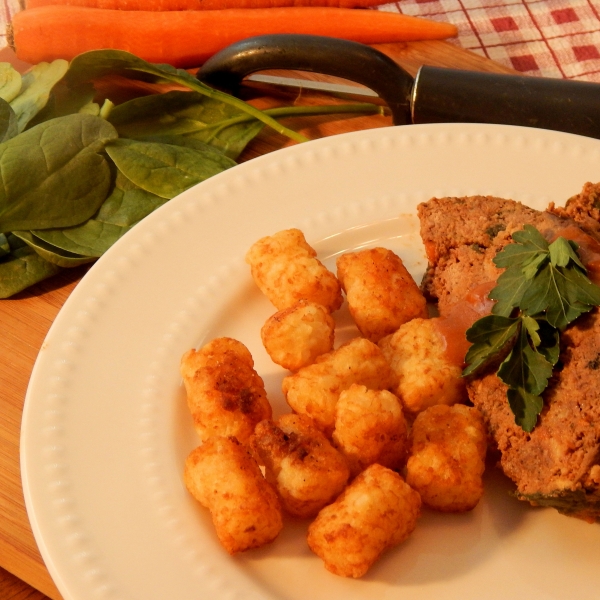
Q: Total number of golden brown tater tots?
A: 11